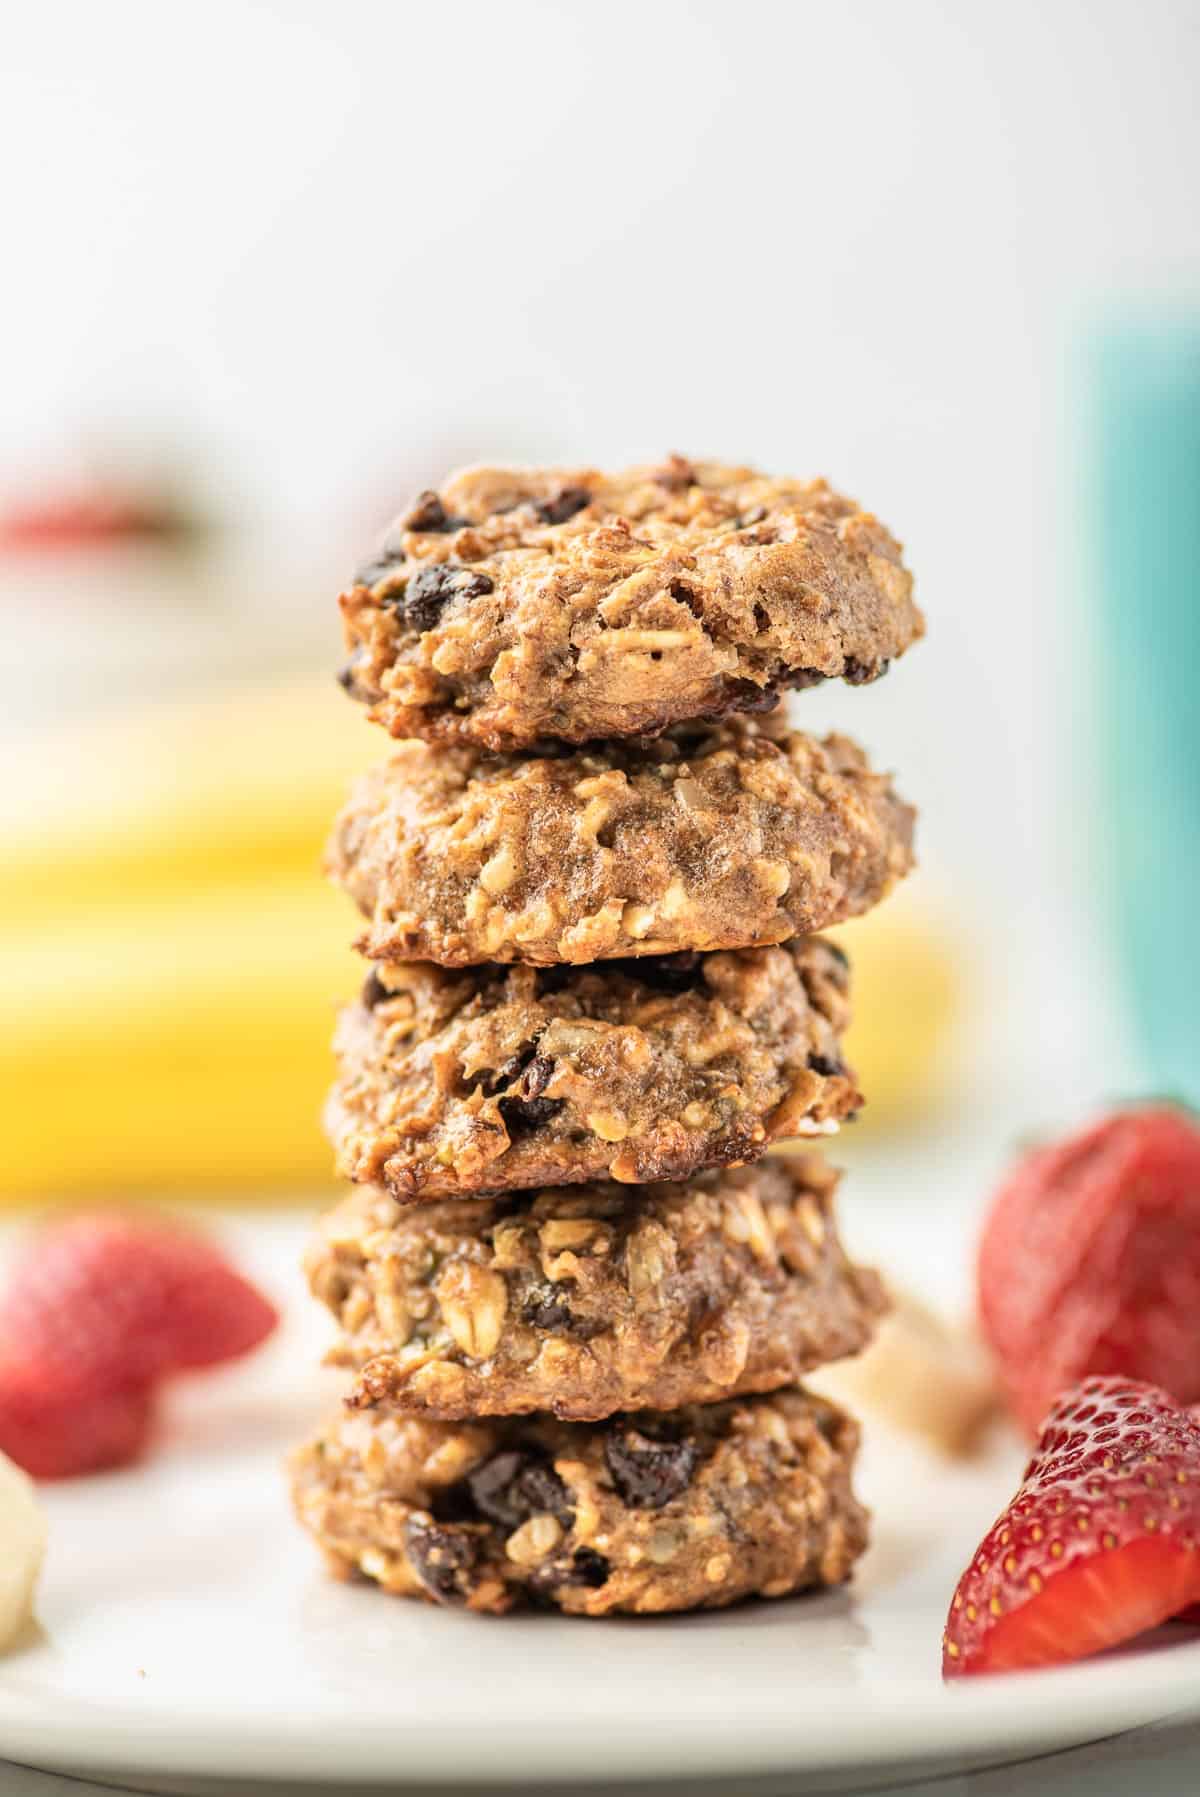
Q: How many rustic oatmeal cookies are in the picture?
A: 5